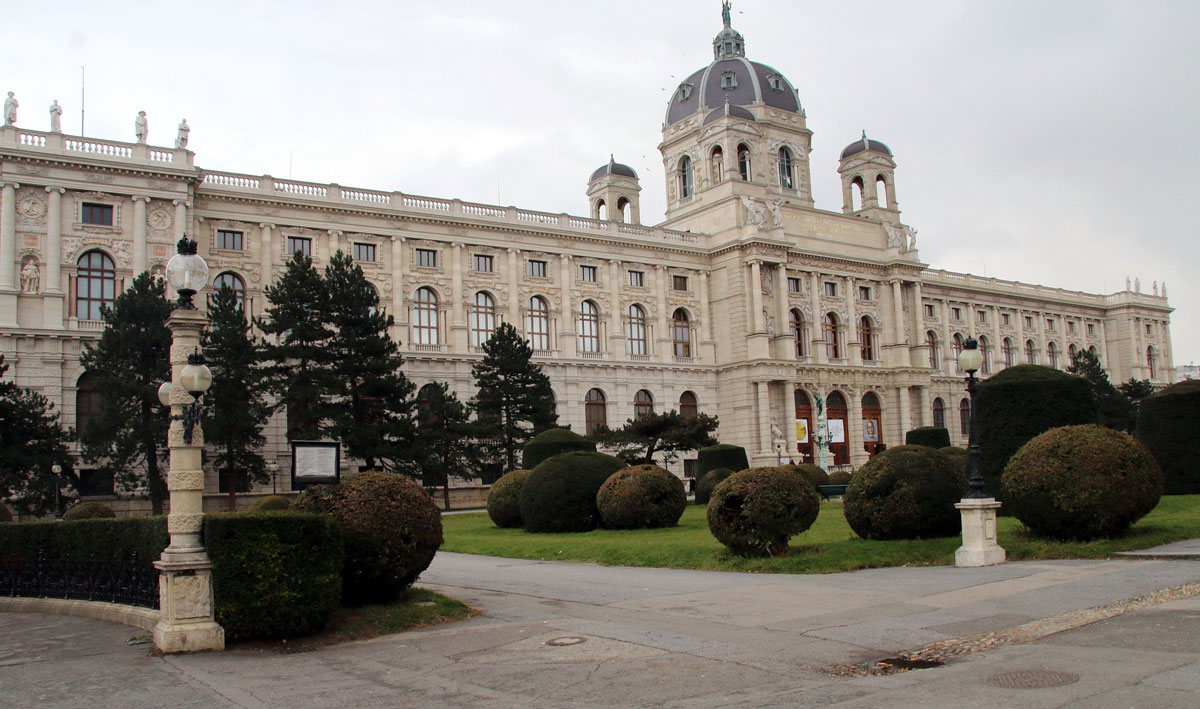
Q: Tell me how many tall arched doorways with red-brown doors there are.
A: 3